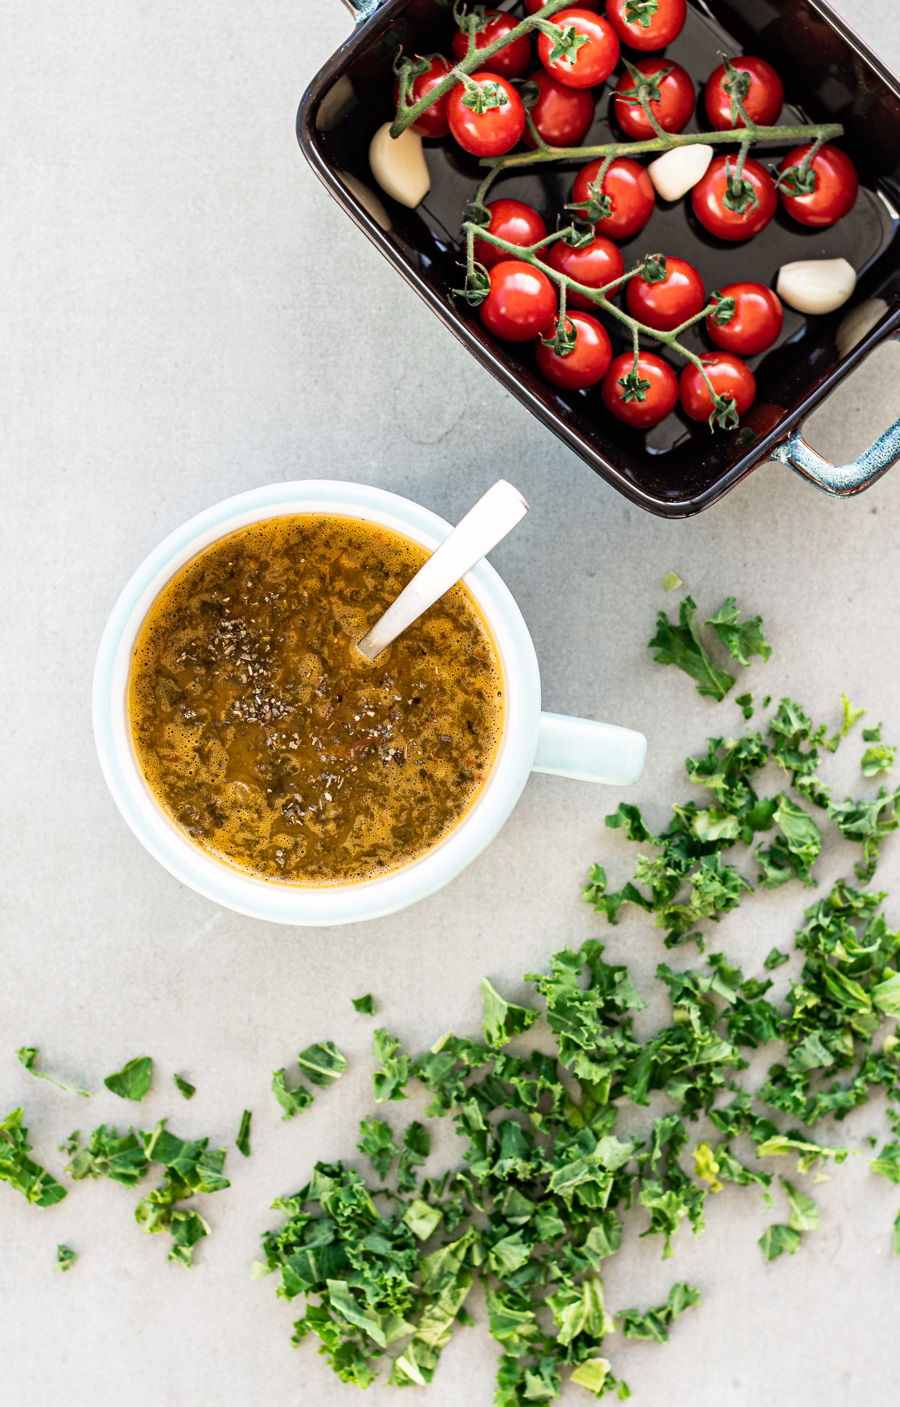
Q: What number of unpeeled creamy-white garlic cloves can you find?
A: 3